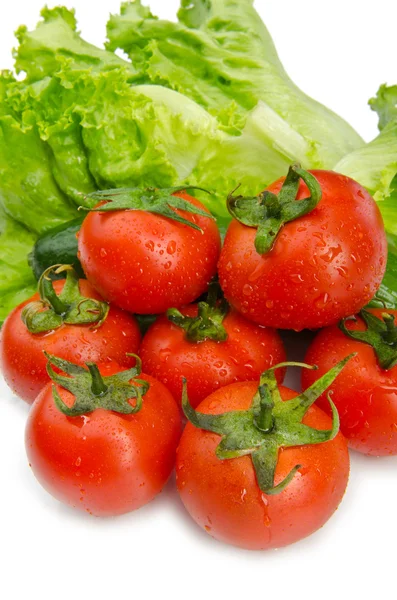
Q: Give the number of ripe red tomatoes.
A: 7